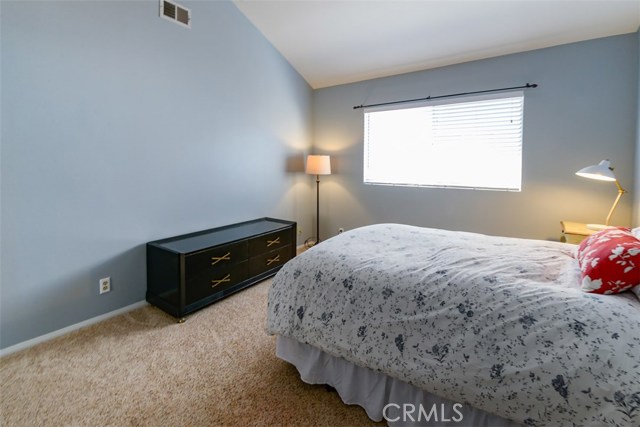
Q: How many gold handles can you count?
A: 4